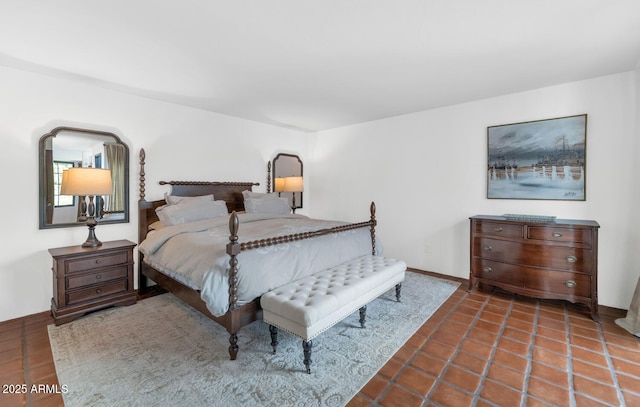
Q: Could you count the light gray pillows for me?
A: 4